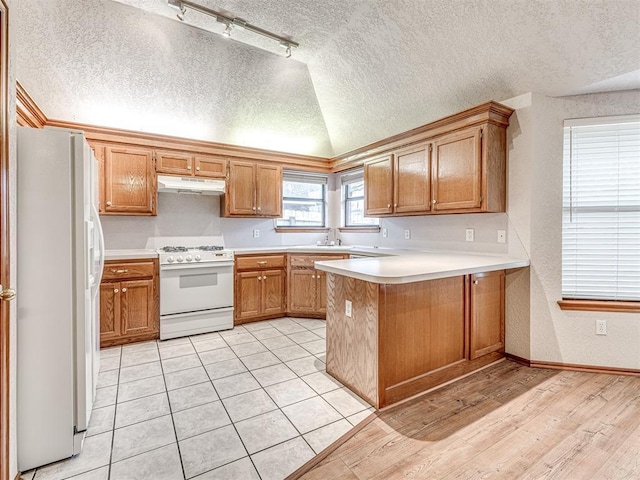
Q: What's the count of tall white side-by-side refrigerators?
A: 1